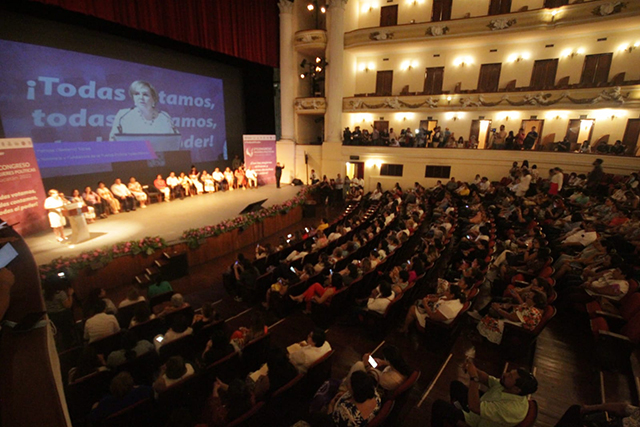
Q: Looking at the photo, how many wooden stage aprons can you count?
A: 1